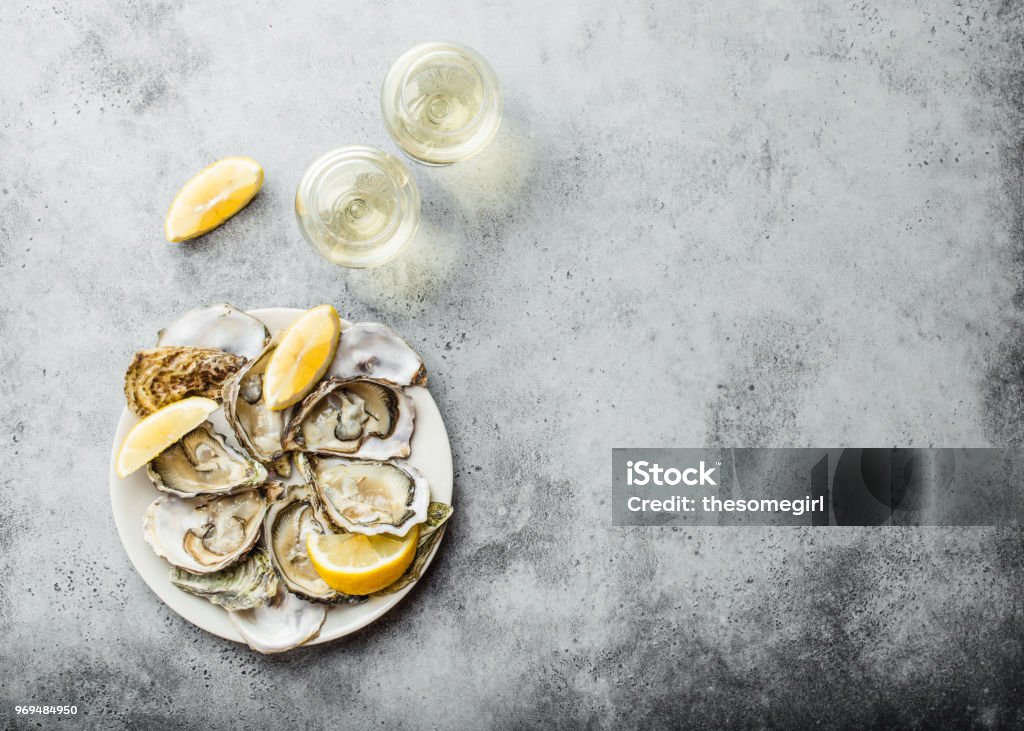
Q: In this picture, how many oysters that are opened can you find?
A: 6